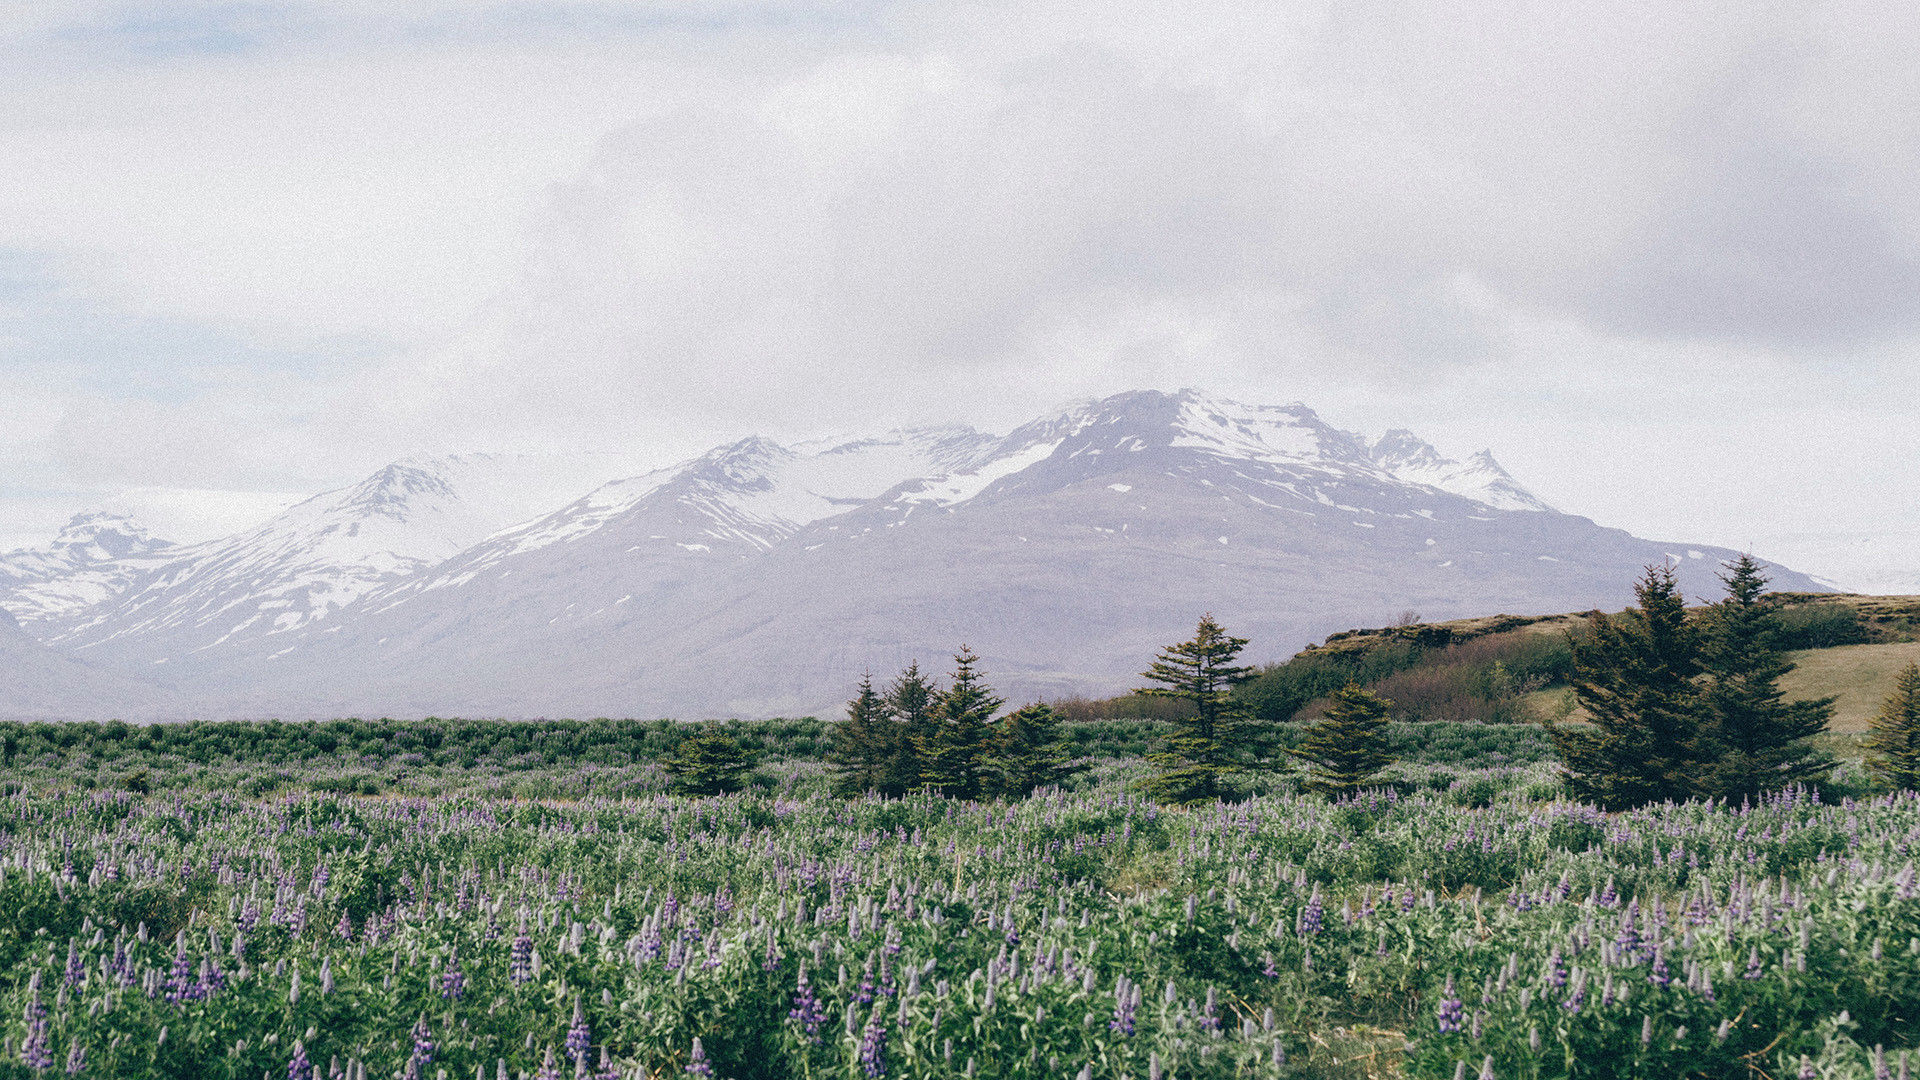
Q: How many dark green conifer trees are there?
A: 10